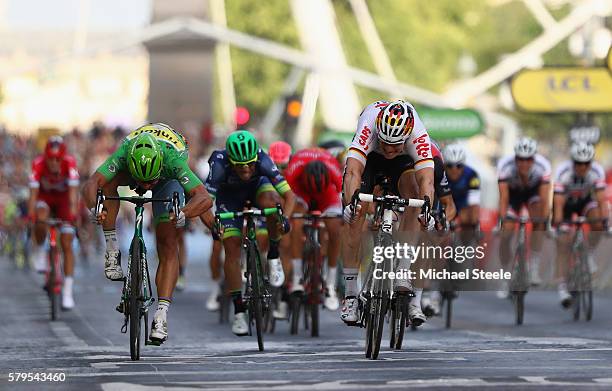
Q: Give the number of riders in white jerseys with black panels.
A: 2